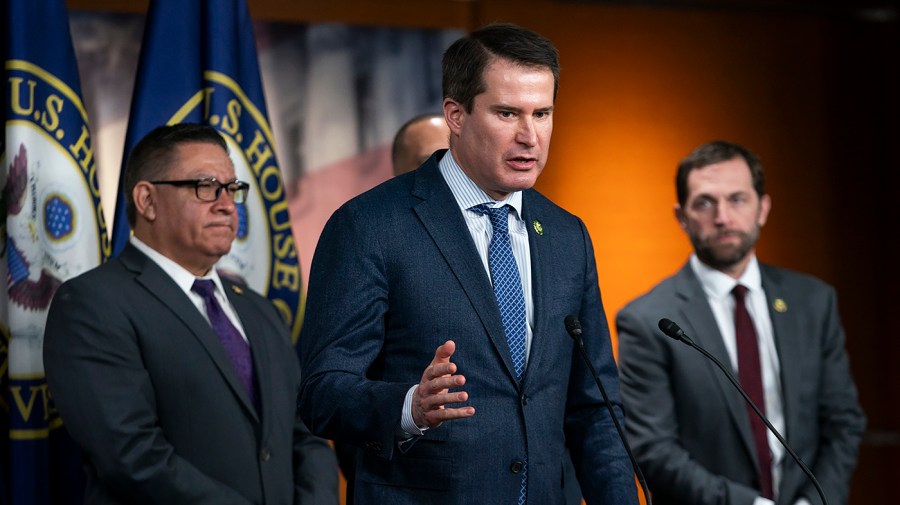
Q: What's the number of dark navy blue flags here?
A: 2